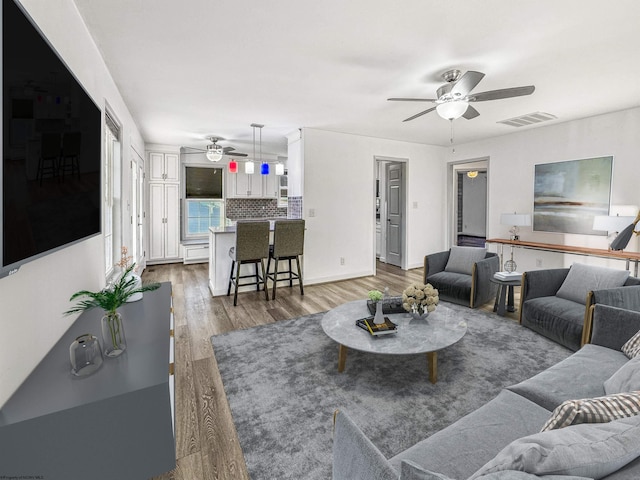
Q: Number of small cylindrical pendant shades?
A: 4